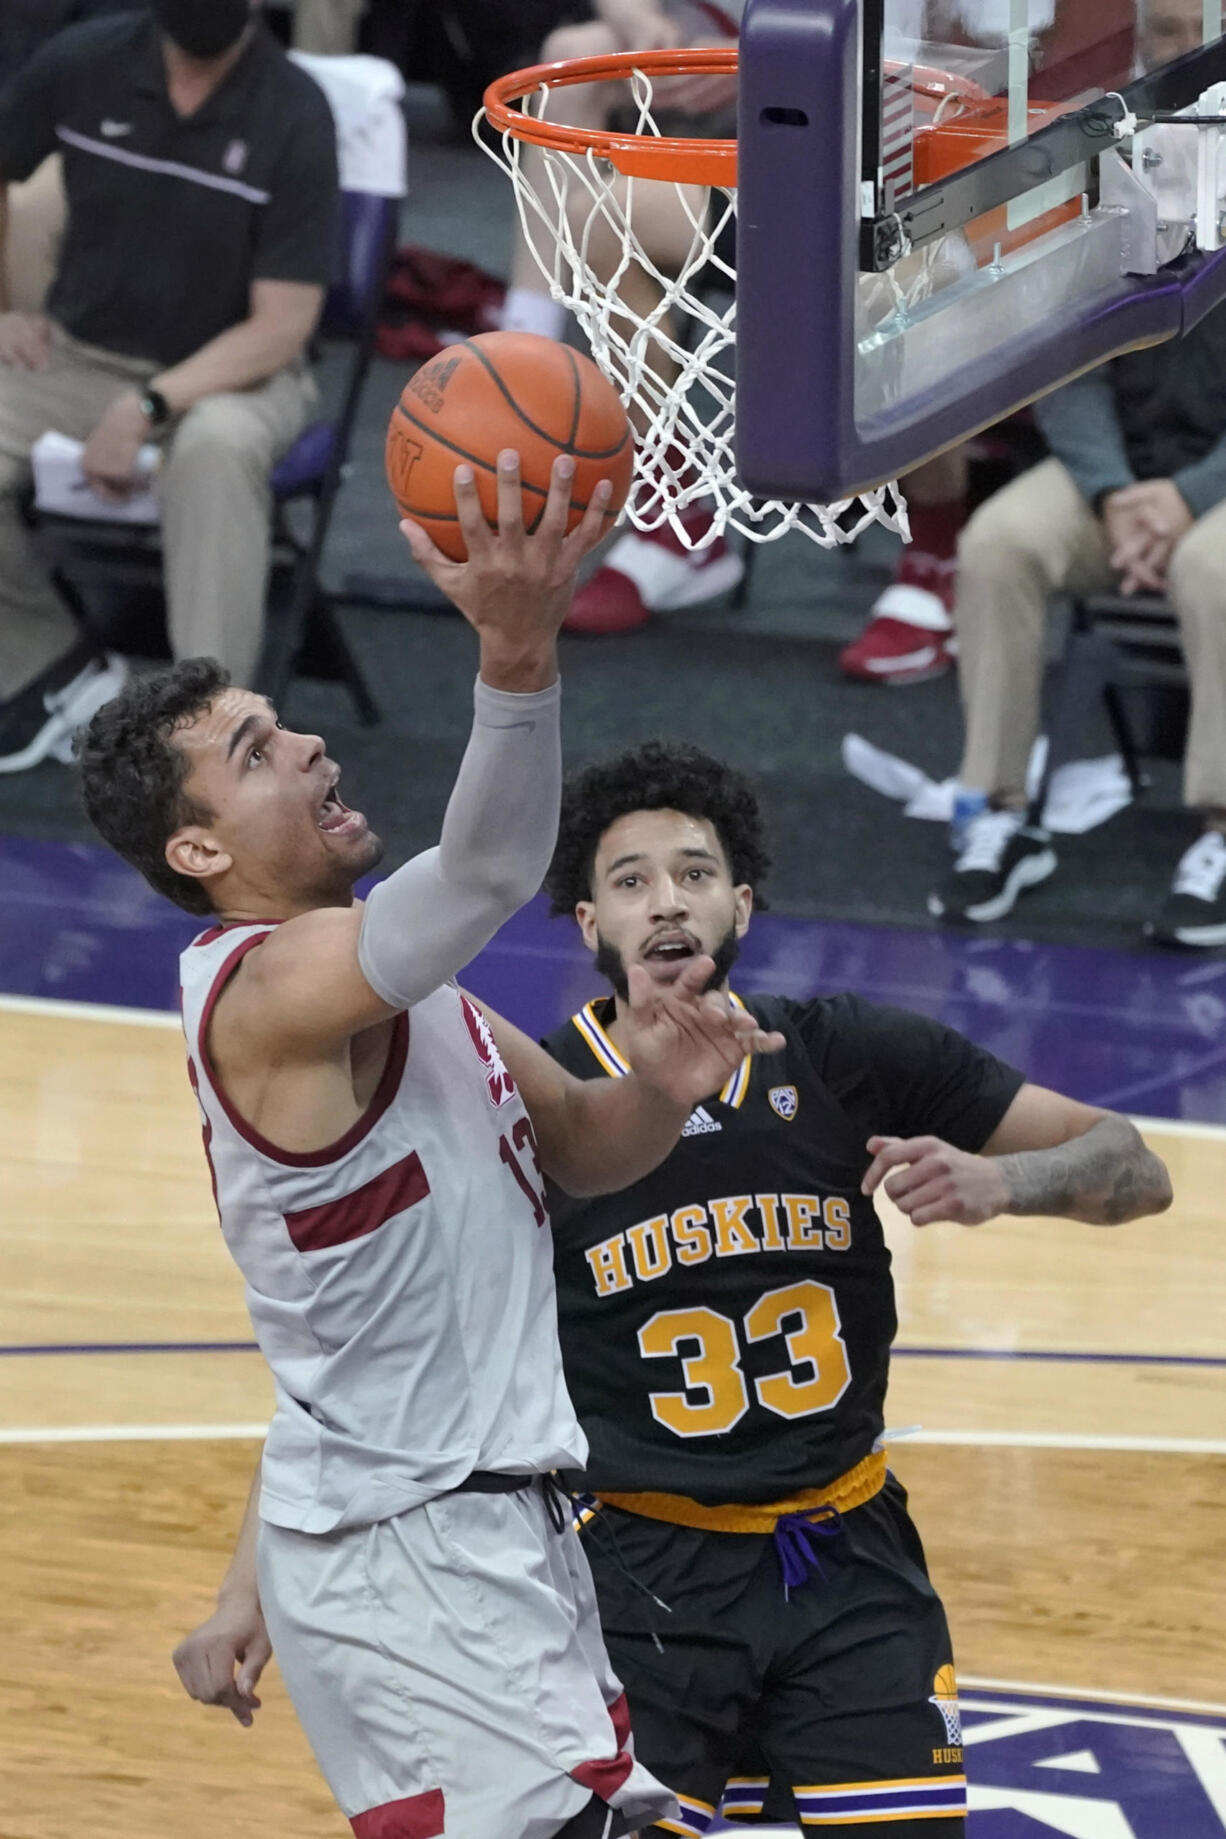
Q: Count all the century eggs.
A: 0